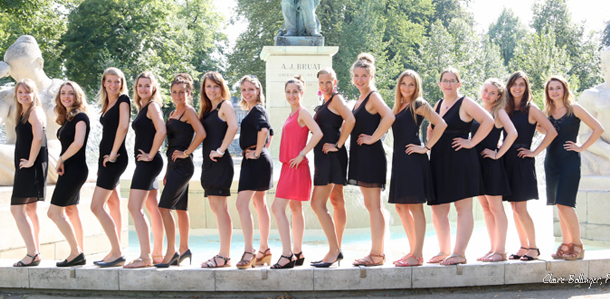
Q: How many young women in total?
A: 15